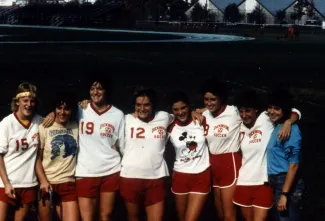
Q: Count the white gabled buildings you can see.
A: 3